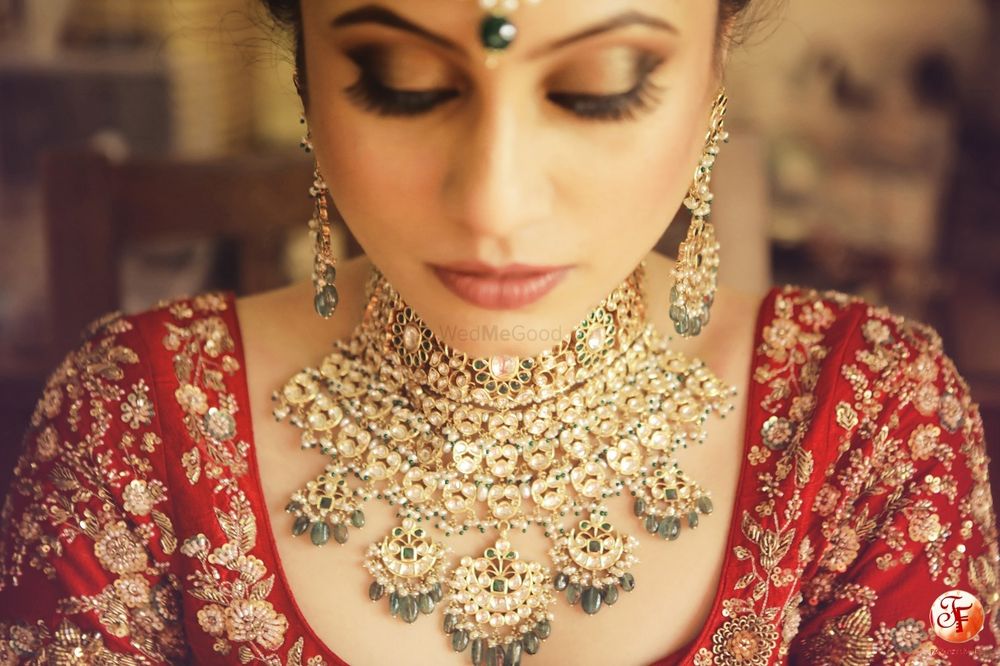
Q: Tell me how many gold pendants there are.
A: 5